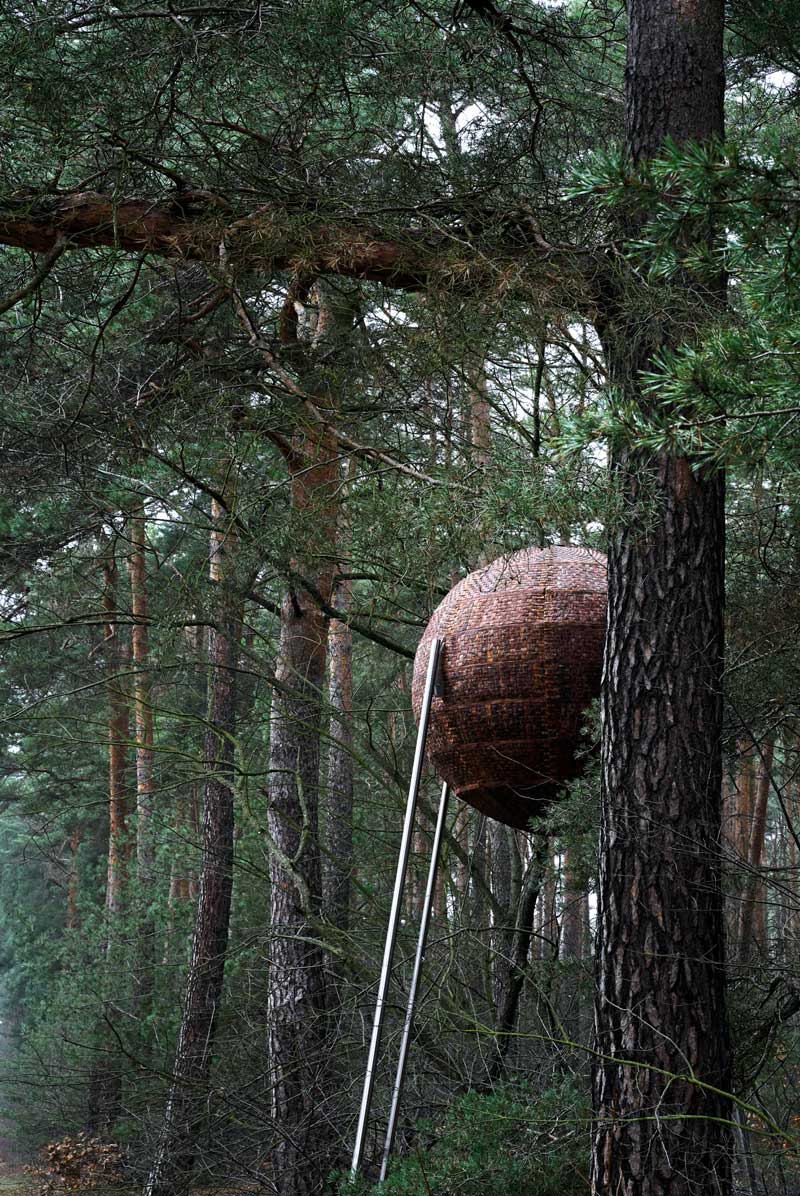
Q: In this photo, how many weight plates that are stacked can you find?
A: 0